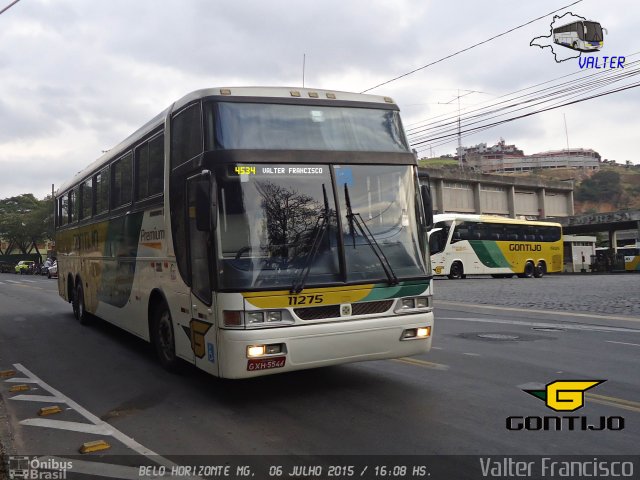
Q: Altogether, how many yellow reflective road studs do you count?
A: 4